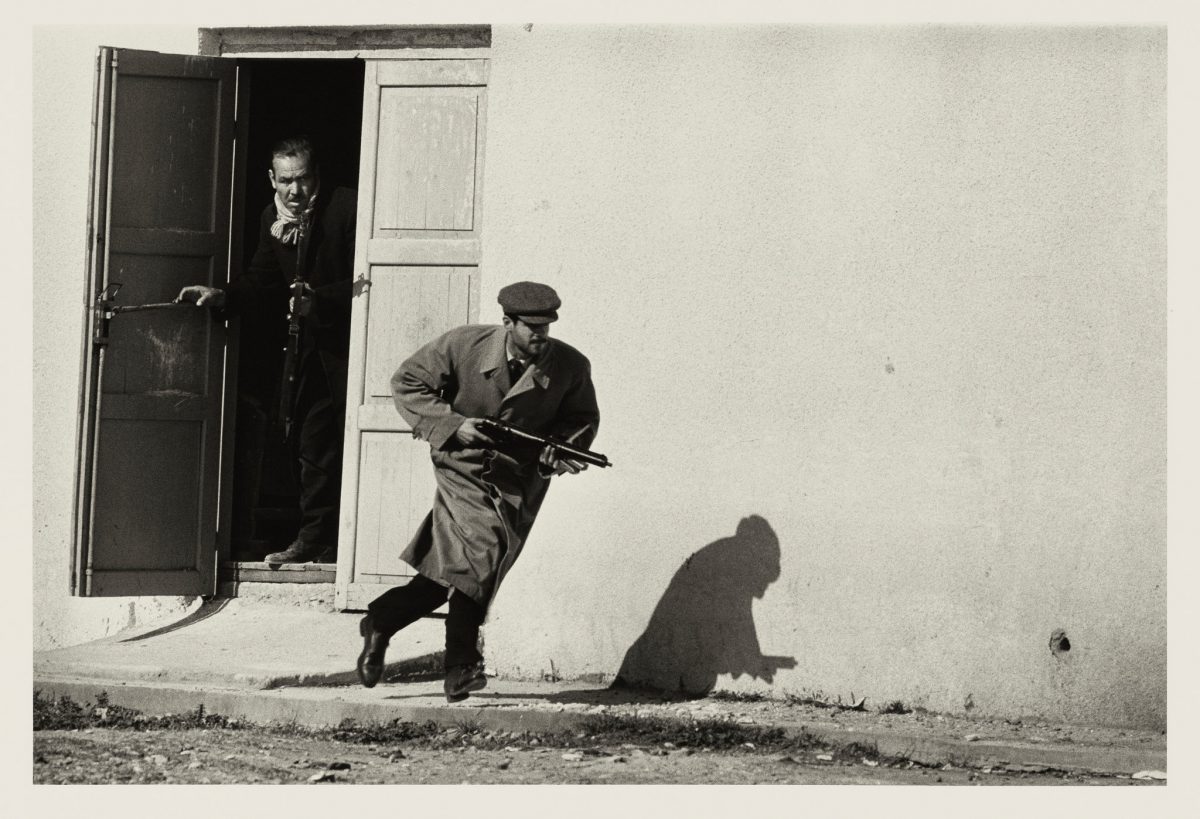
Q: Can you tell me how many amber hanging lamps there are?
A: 0